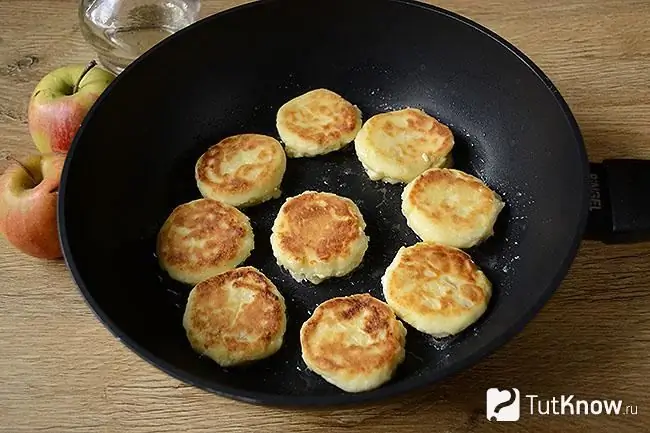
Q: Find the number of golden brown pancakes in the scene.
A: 9